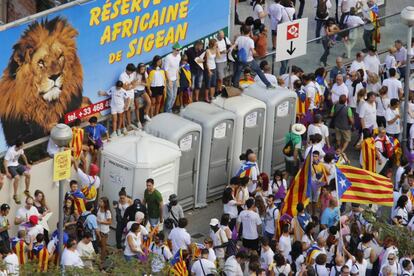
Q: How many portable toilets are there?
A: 5